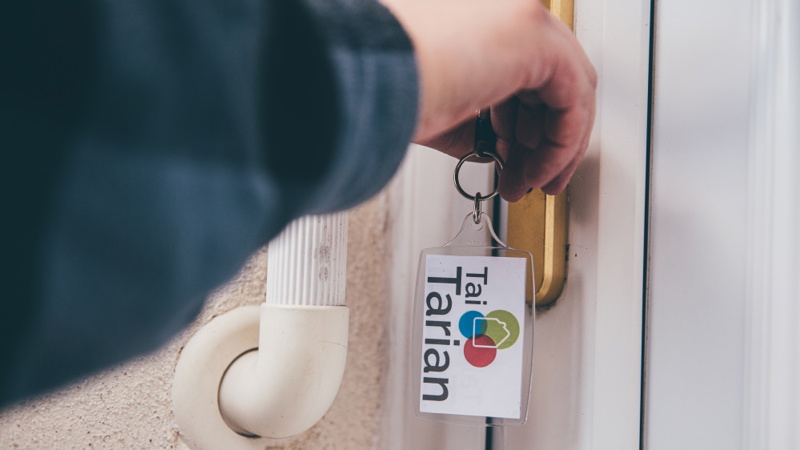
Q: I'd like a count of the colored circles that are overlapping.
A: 3